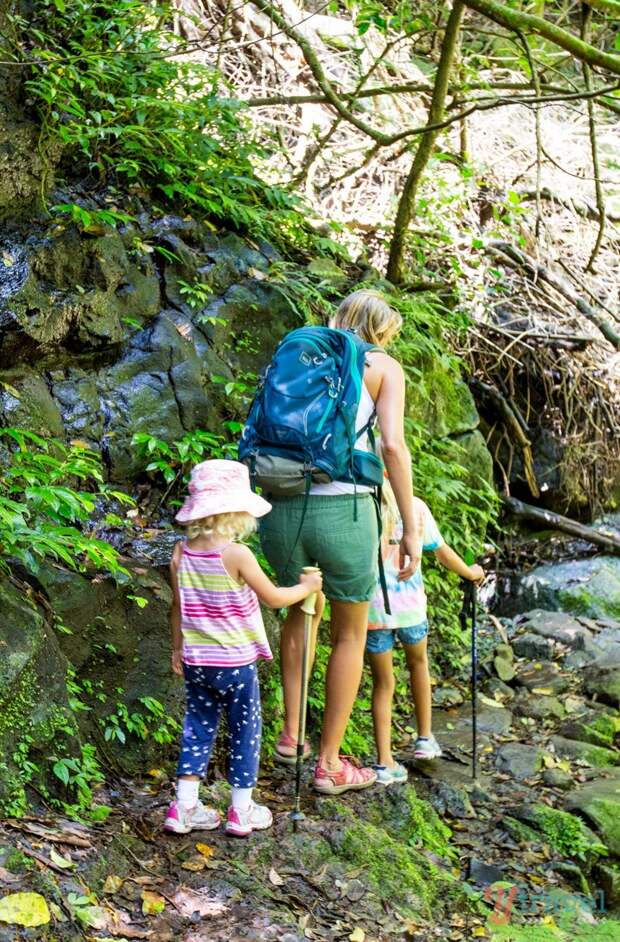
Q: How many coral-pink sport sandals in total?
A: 2